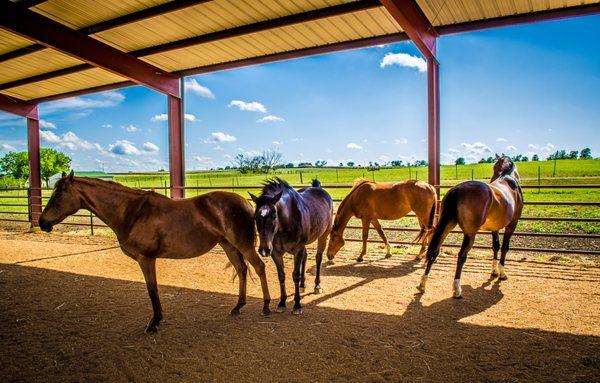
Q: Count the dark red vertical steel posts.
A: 3